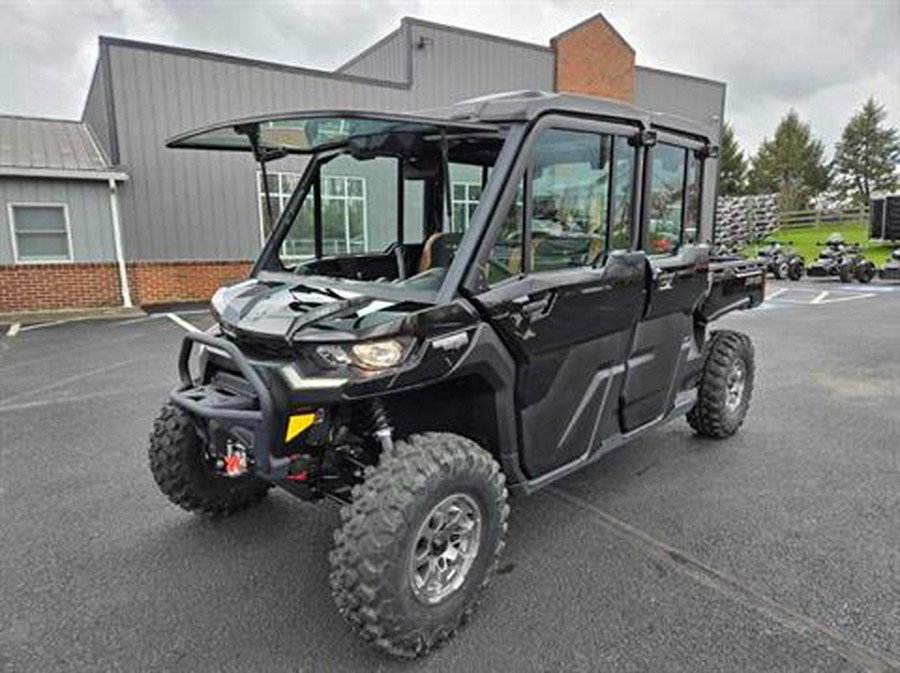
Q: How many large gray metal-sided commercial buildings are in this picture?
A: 1